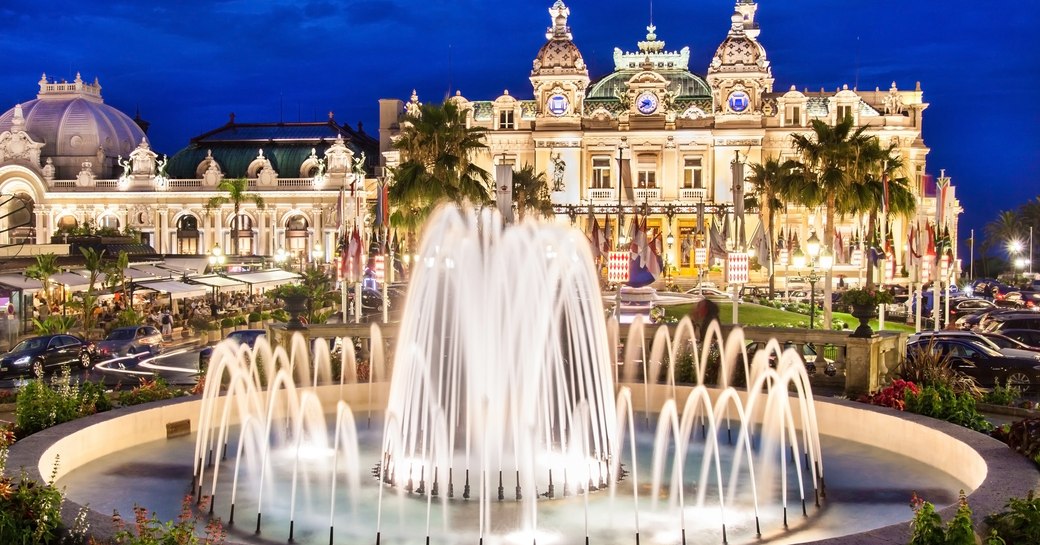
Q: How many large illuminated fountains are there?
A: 1